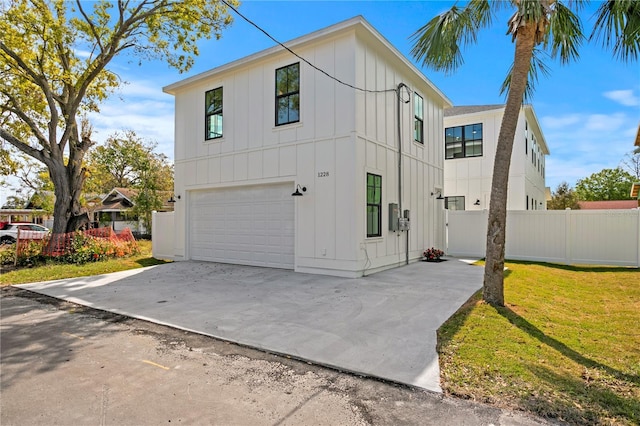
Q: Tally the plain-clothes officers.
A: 0